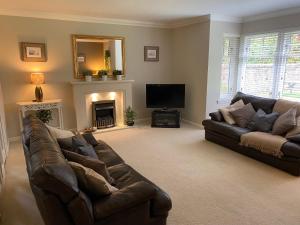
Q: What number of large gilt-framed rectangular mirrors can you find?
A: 1